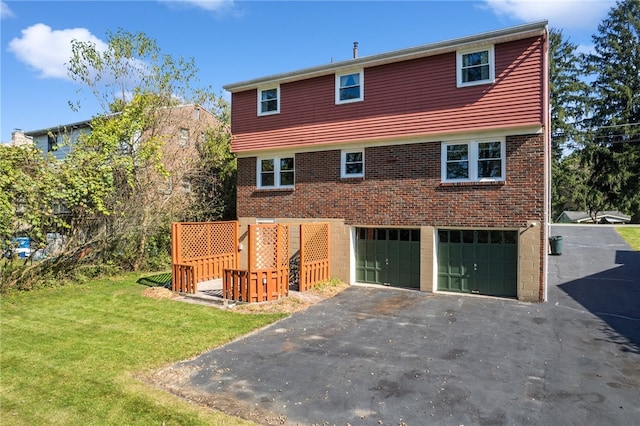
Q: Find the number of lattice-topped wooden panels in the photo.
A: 3